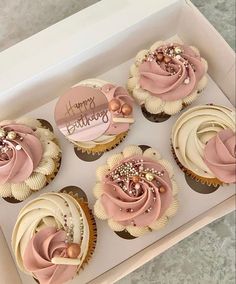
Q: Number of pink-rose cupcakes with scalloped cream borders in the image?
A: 3